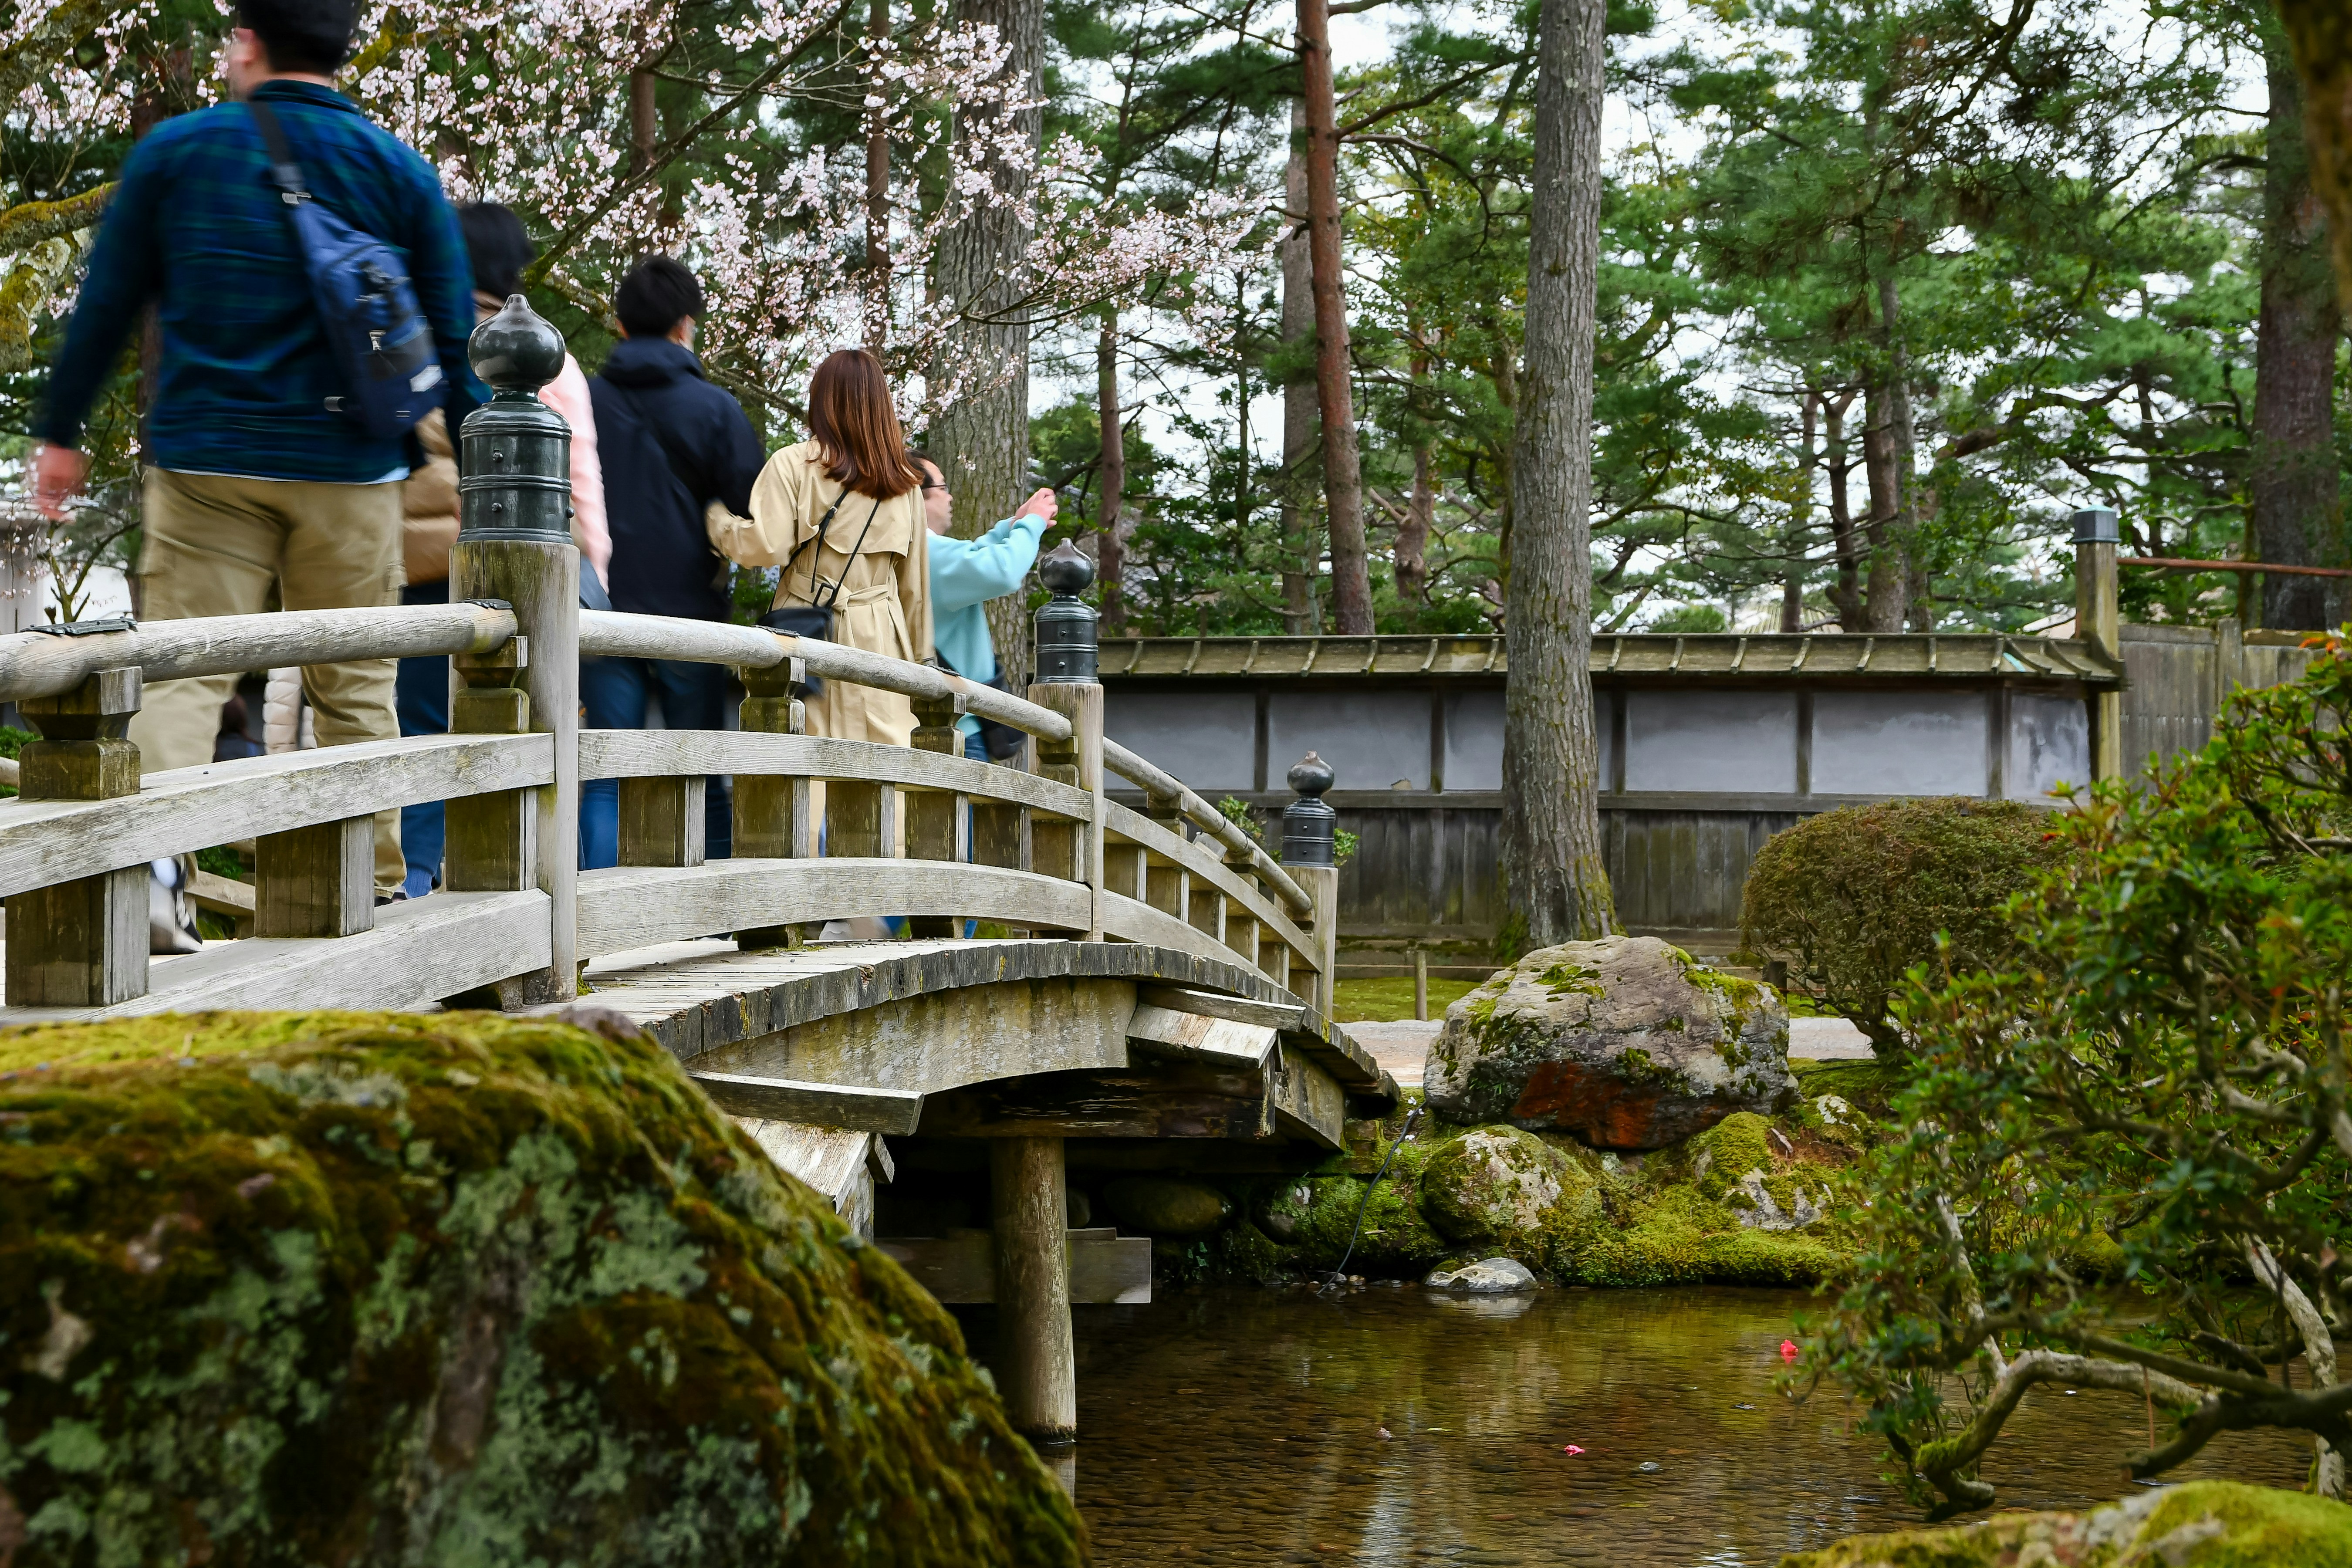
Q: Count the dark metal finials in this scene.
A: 3